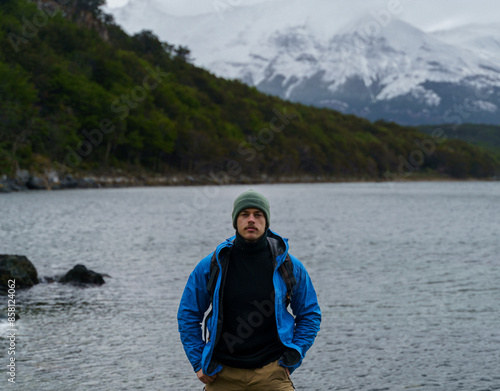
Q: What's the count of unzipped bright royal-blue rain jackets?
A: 1